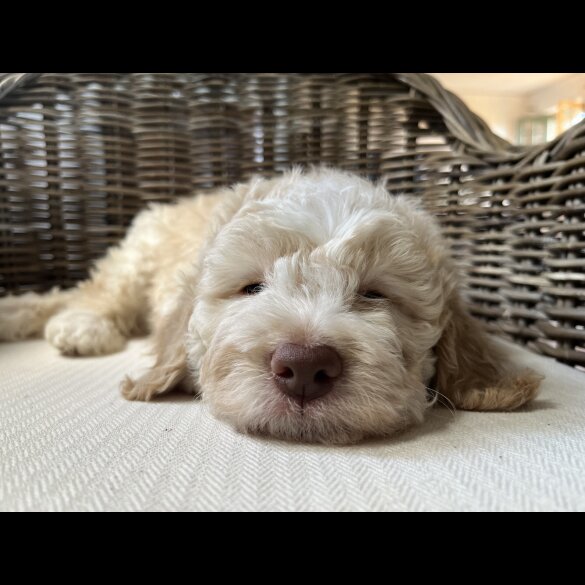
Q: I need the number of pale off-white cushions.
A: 1